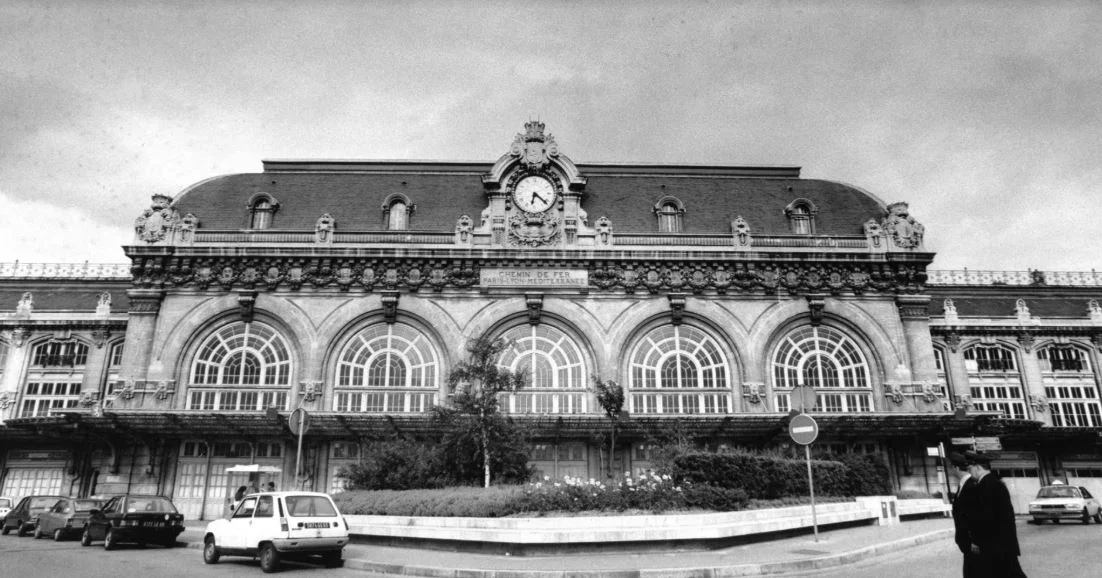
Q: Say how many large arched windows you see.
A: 5